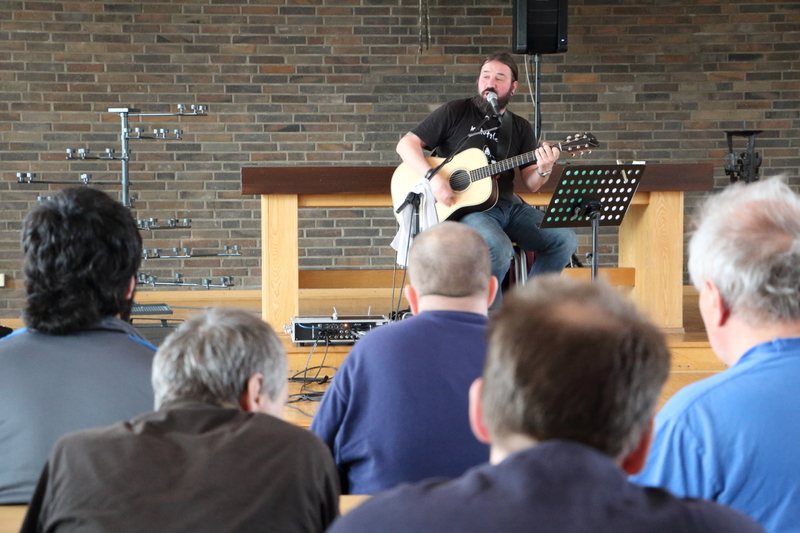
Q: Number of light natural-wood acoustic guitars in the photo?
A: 1